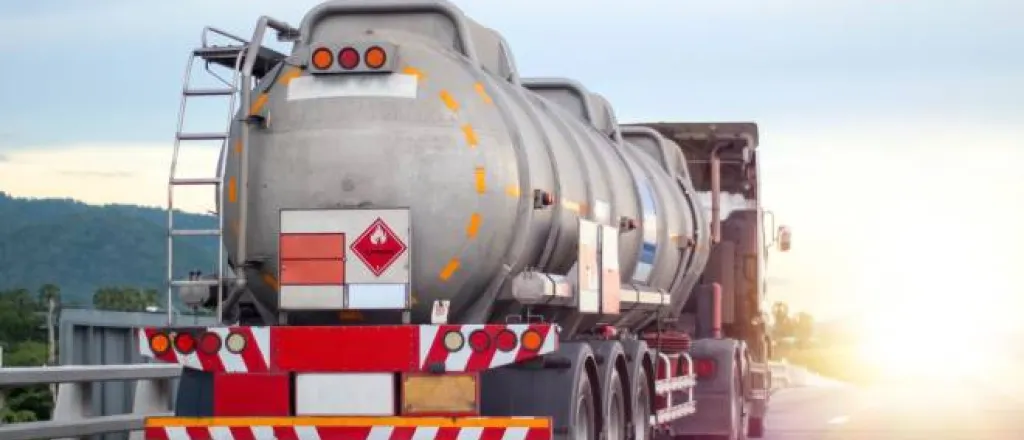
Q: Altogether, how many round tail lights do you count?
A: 11